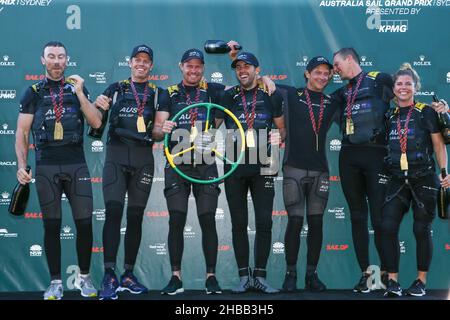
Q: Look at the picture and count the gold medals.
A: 7